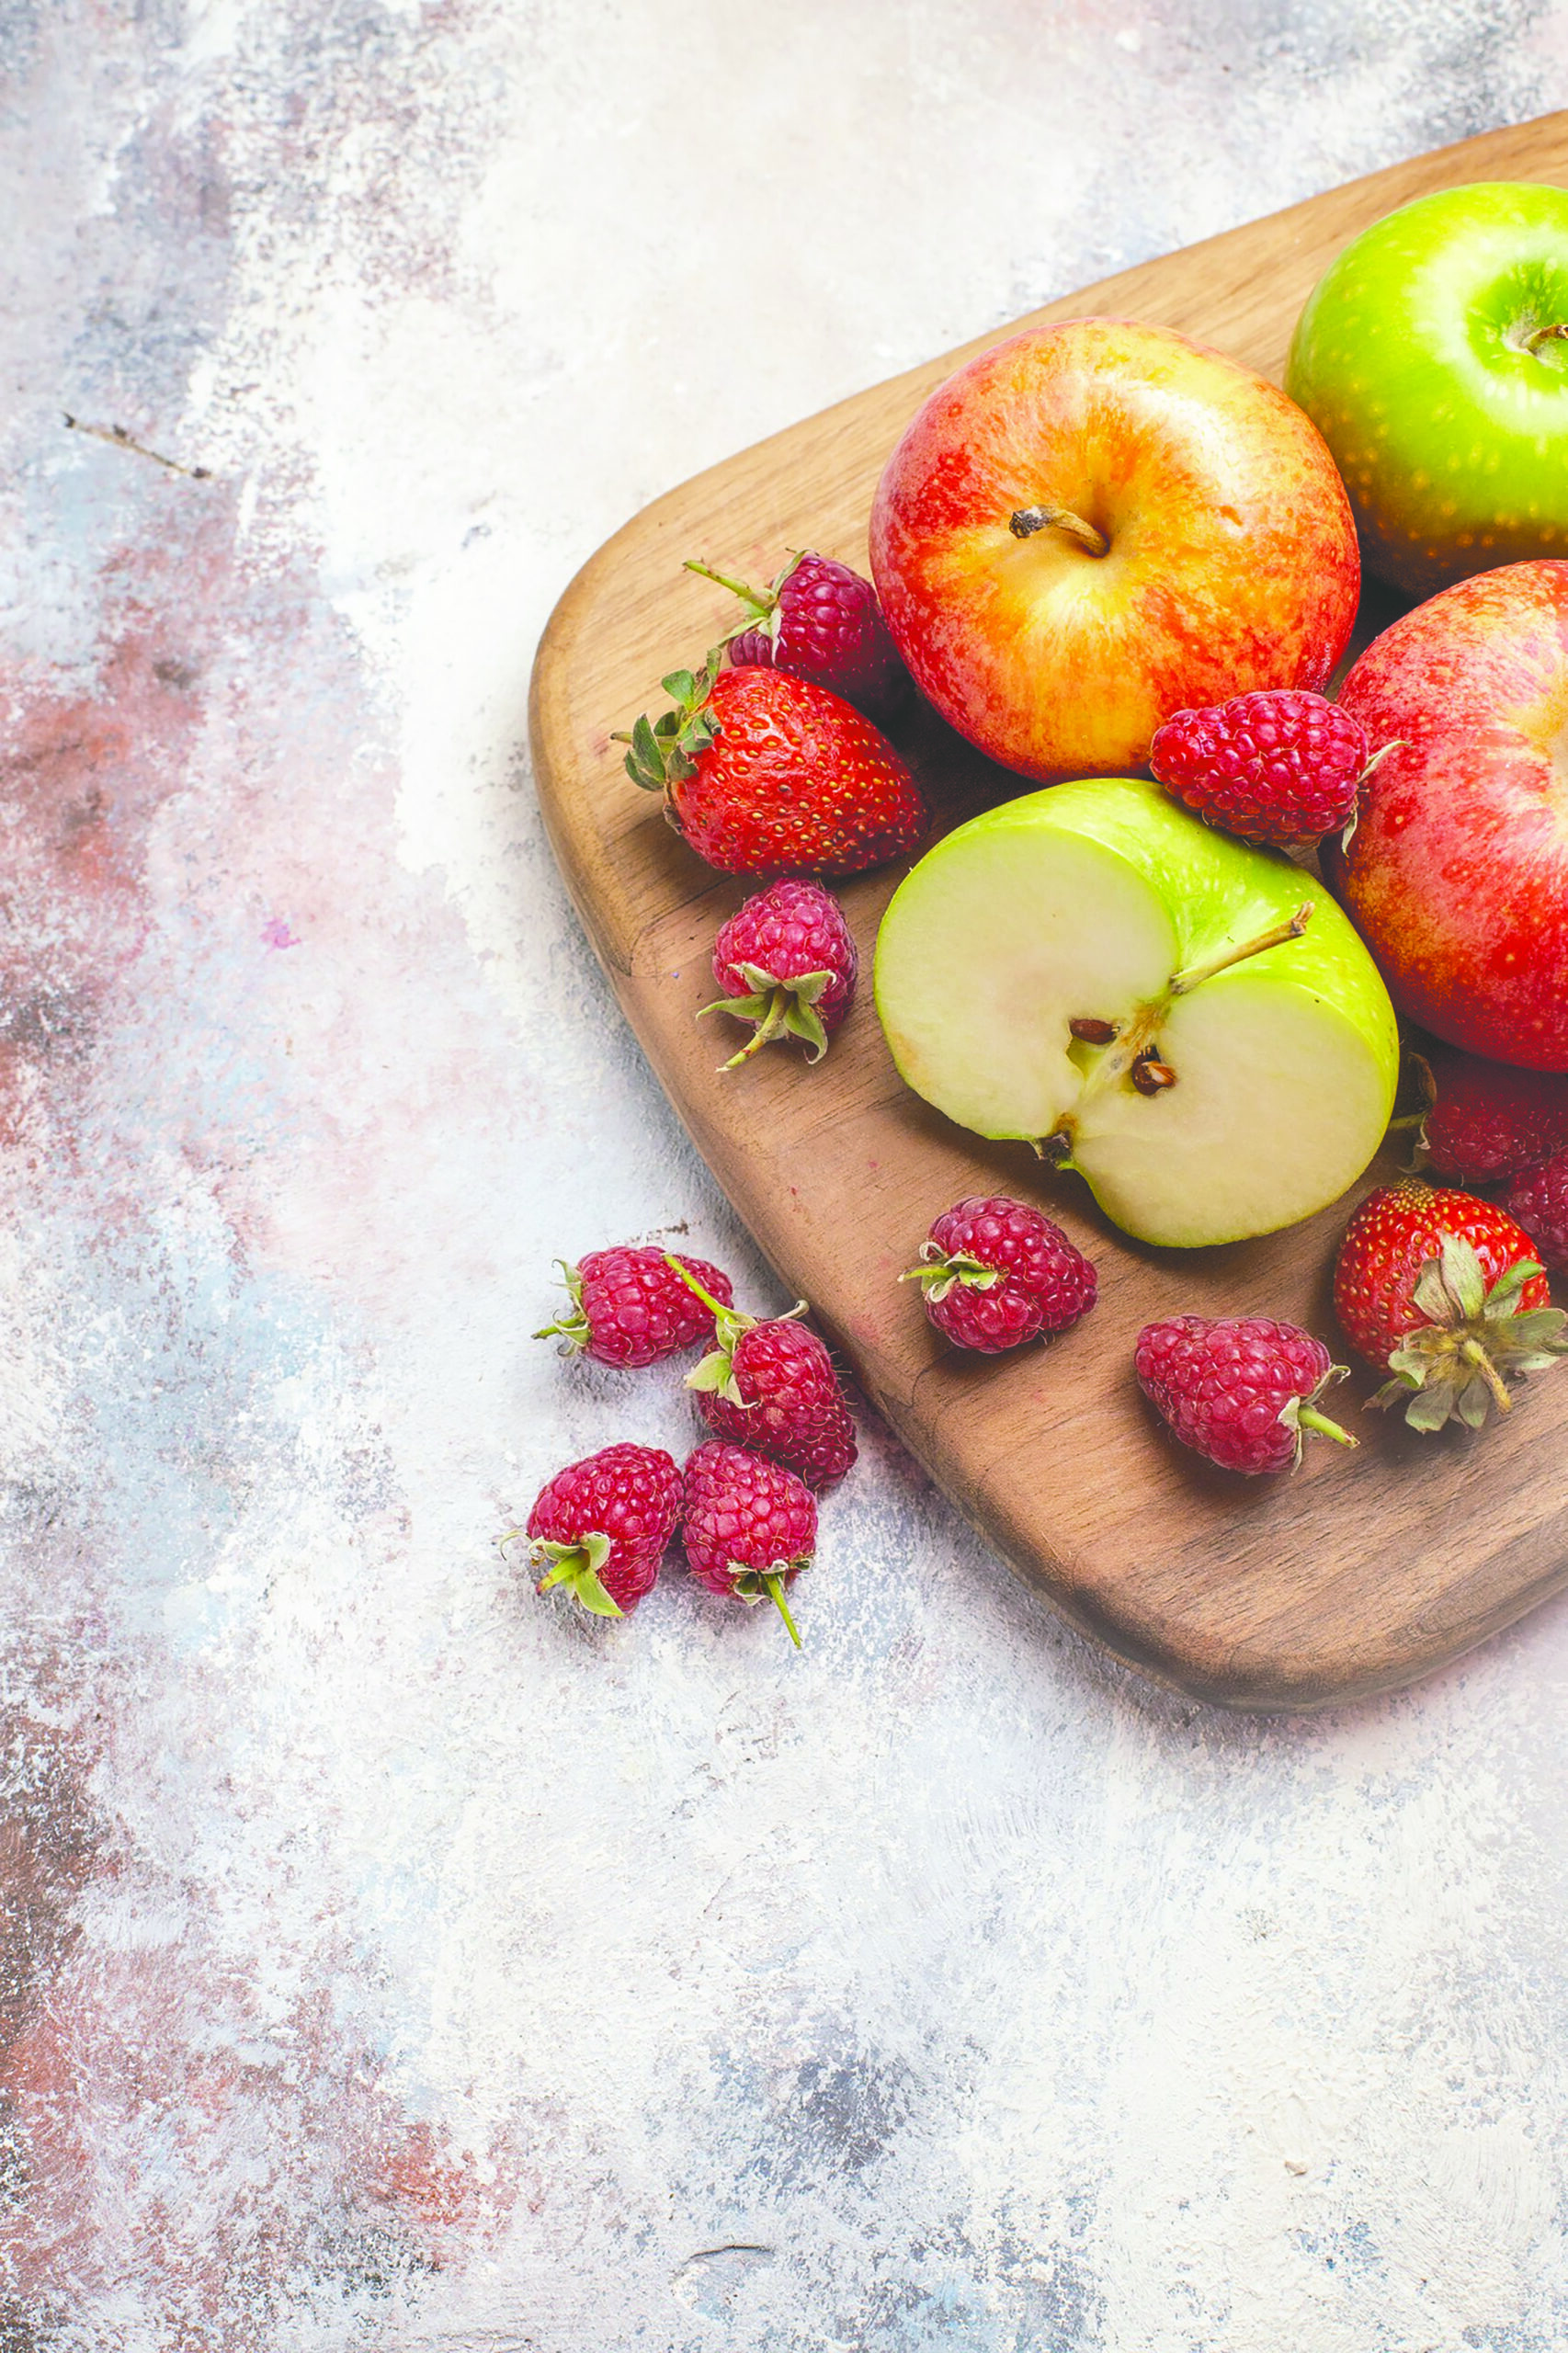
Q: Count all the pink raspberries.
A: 11